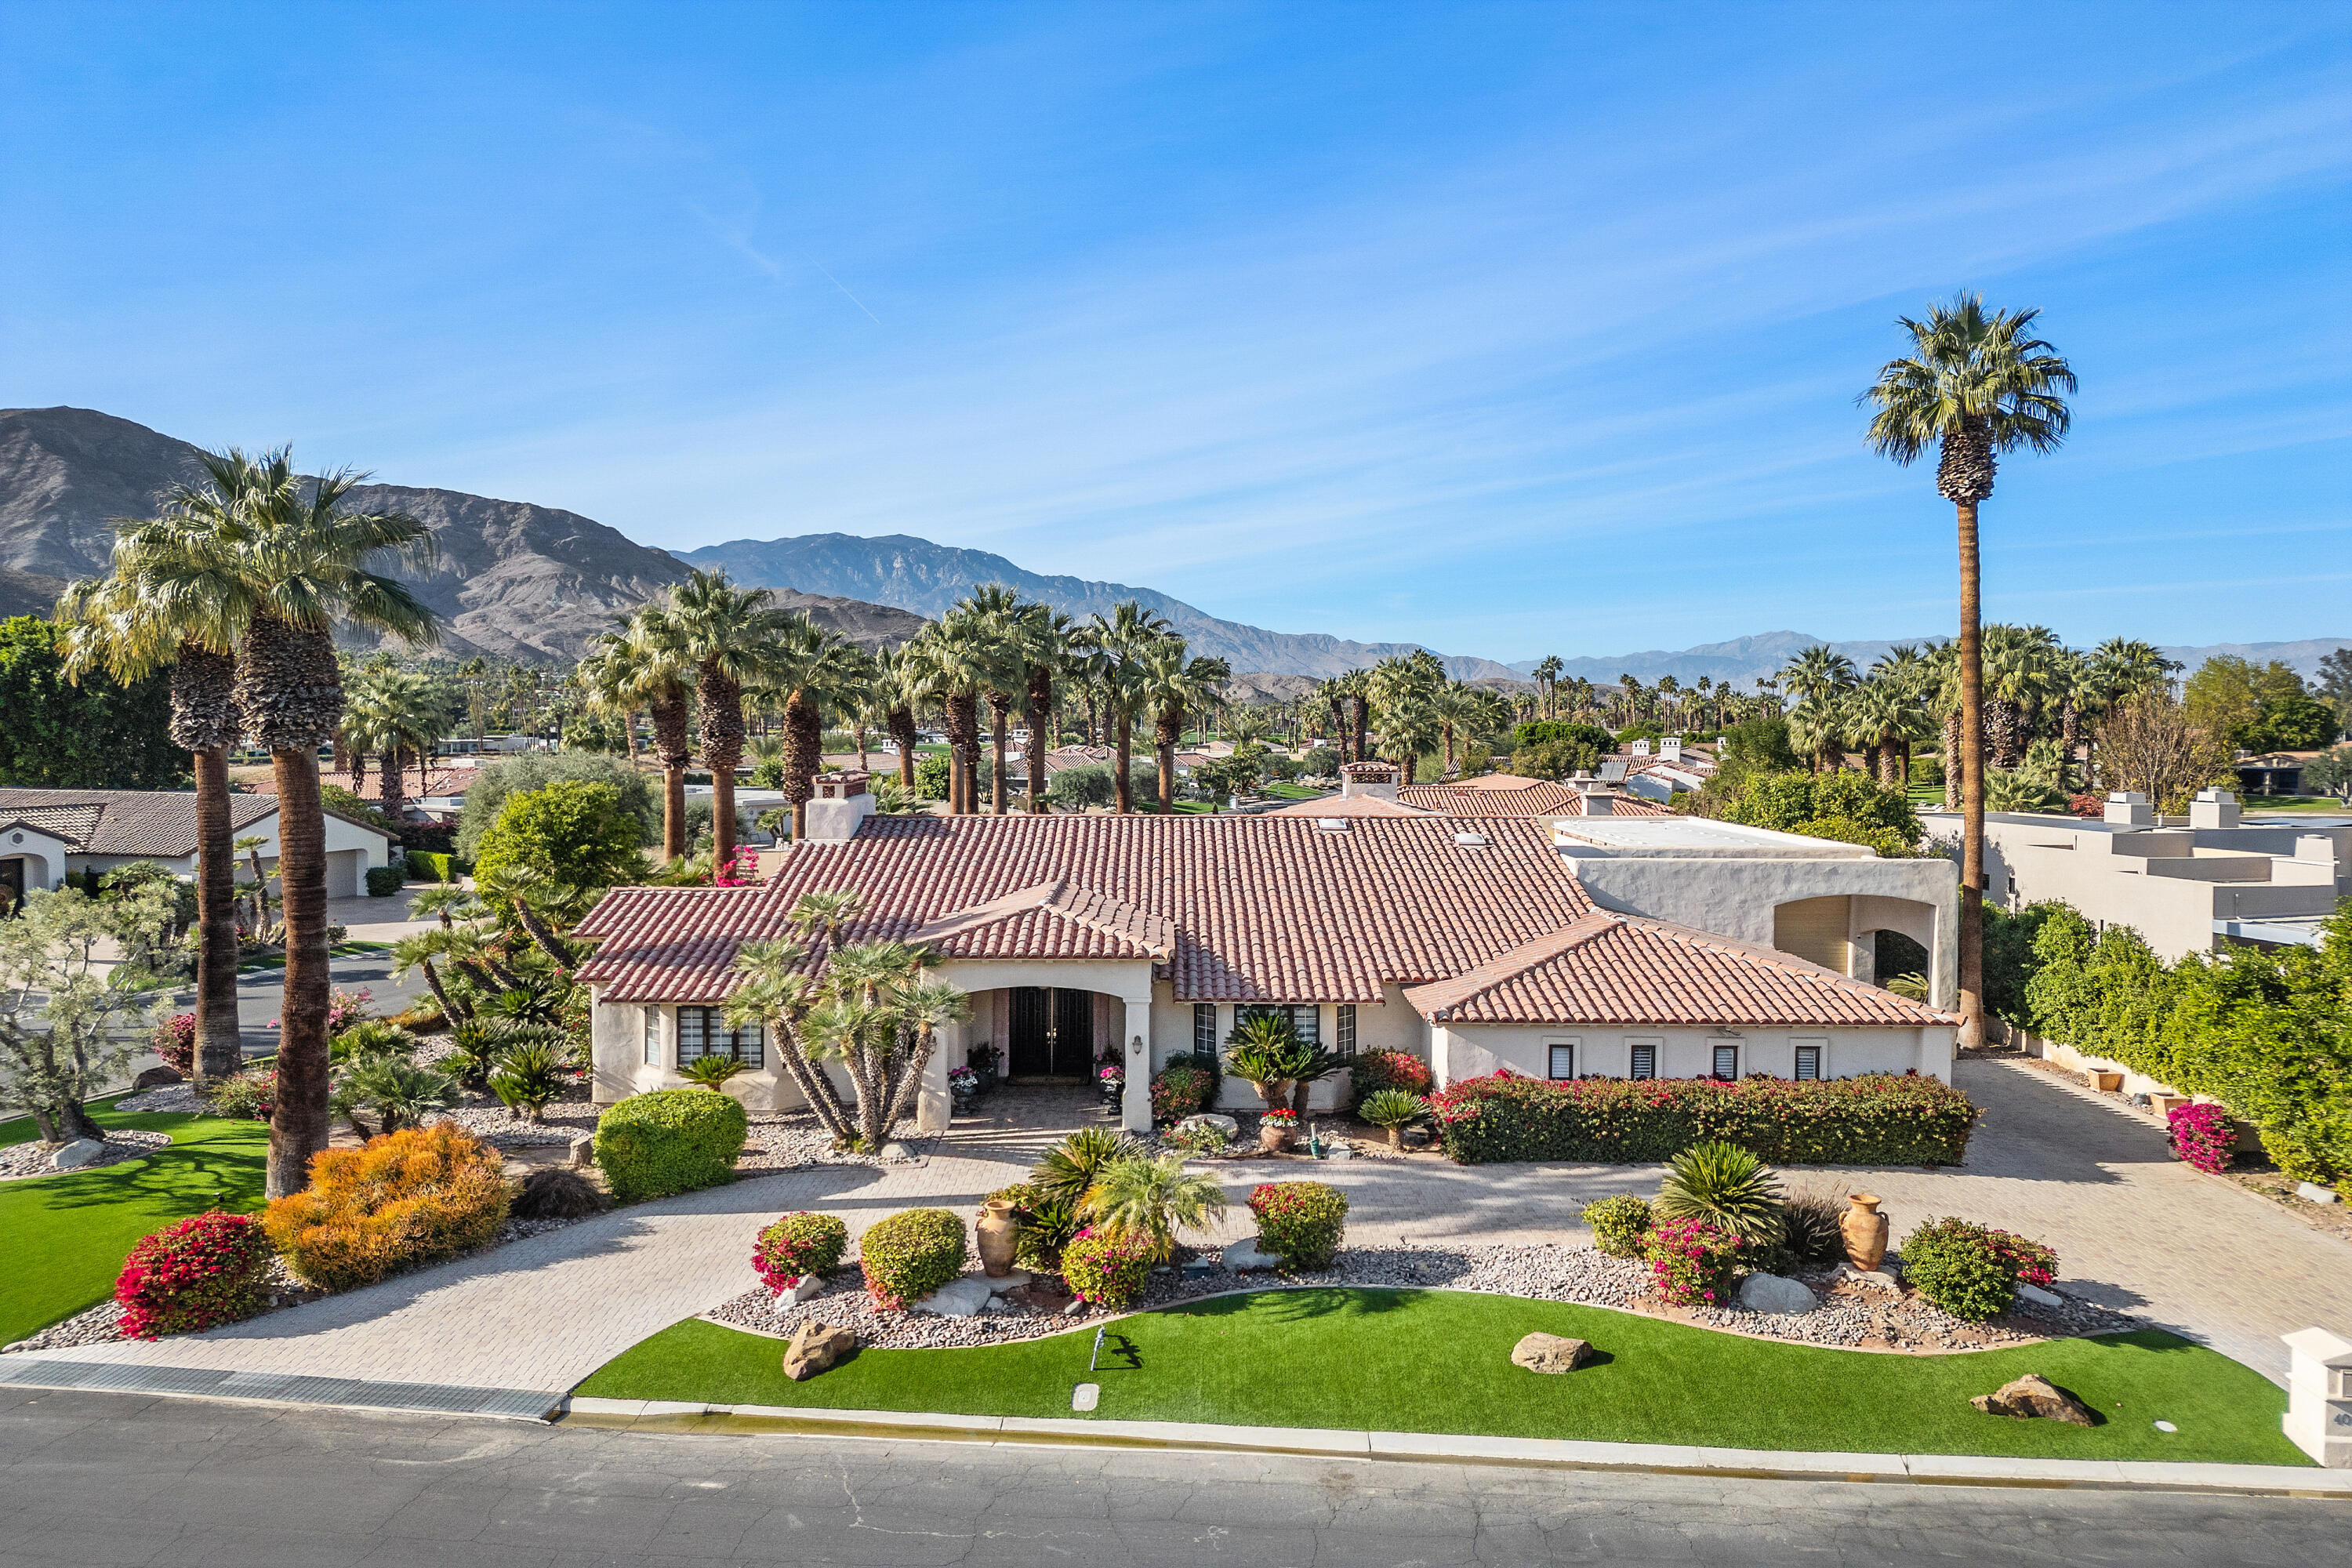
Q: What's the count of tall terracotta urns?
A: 2